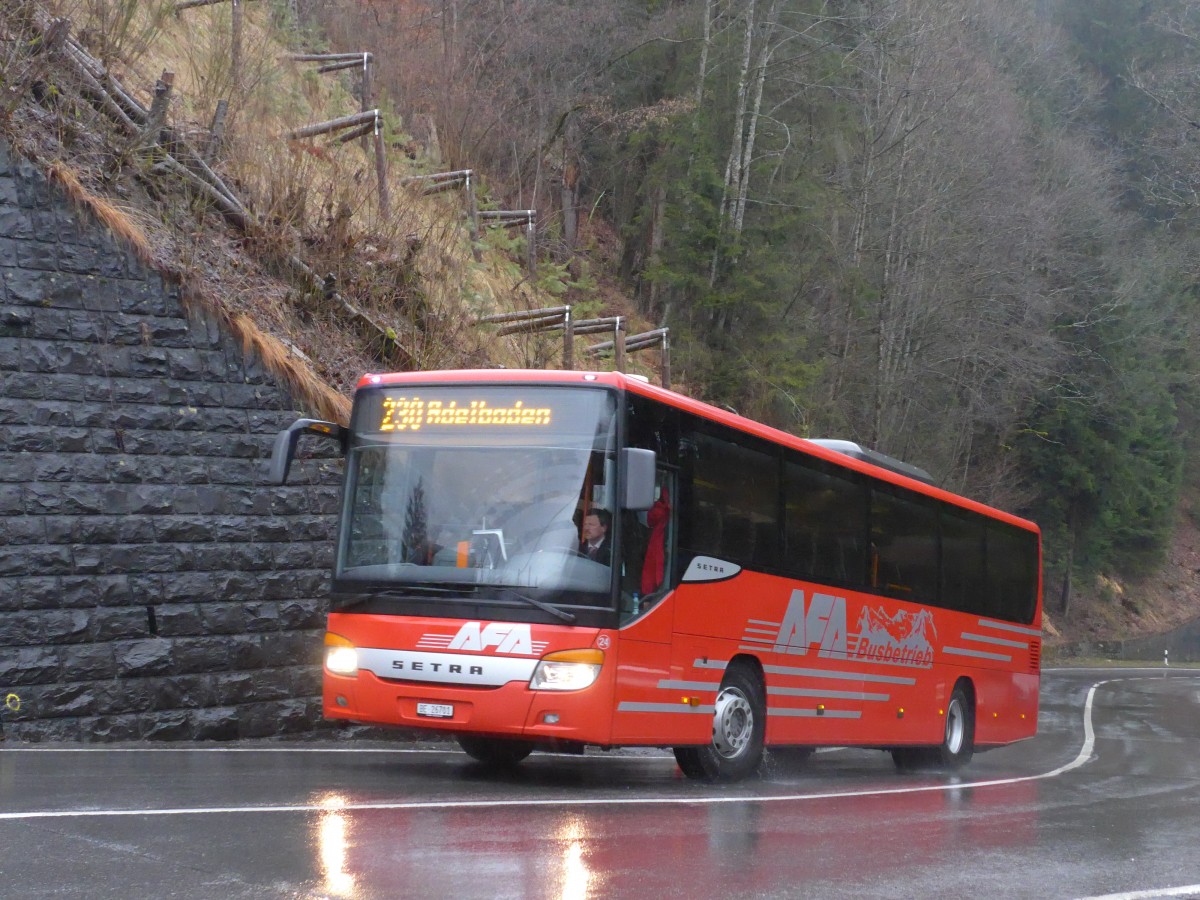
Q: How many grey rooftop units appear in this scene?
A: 1